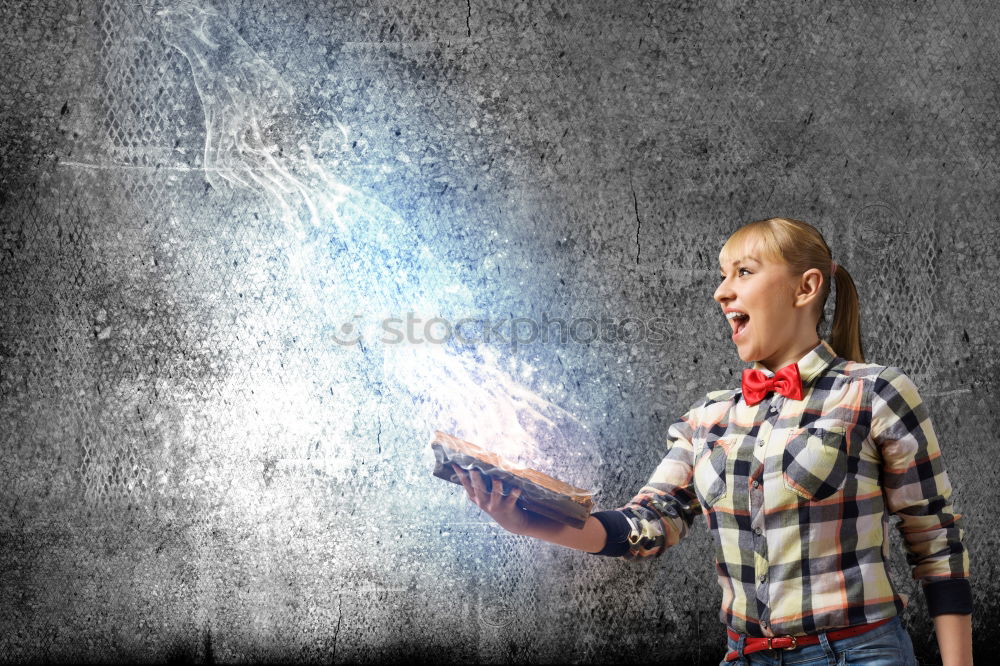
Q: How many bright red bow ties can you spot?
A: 1